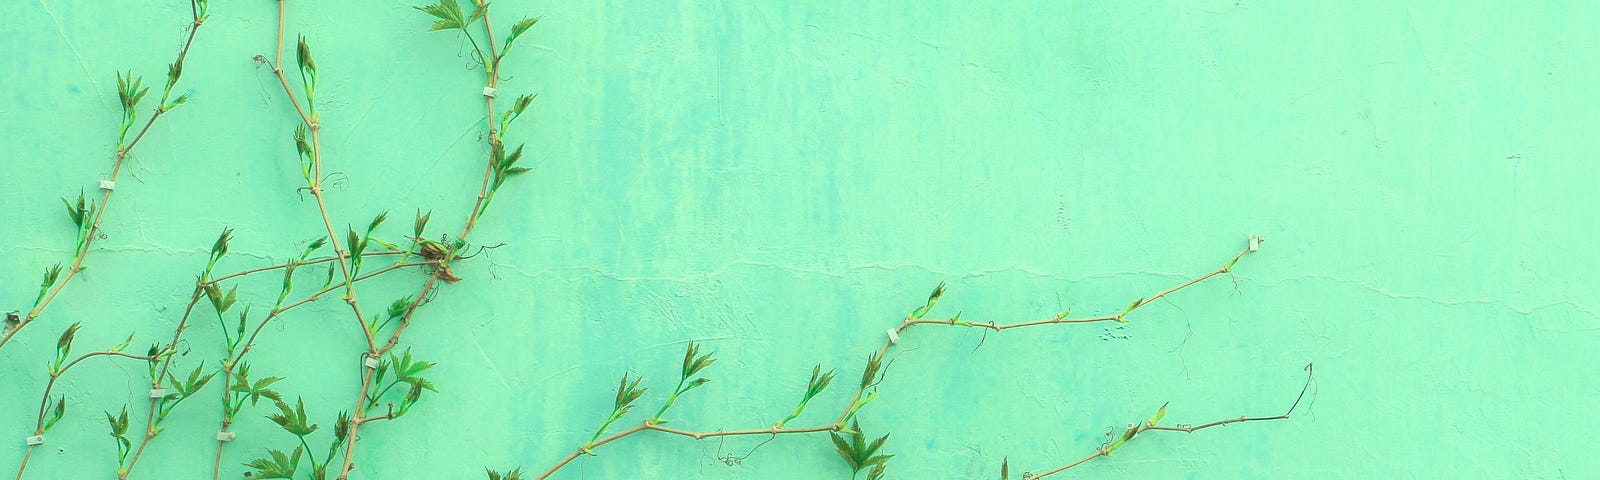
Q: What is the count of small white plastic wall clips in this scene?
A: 8